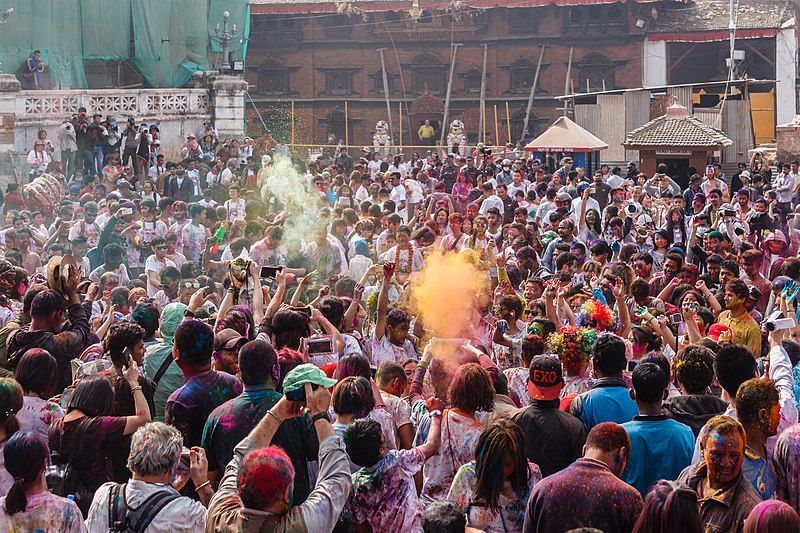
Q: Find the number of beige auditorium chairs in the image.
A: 0